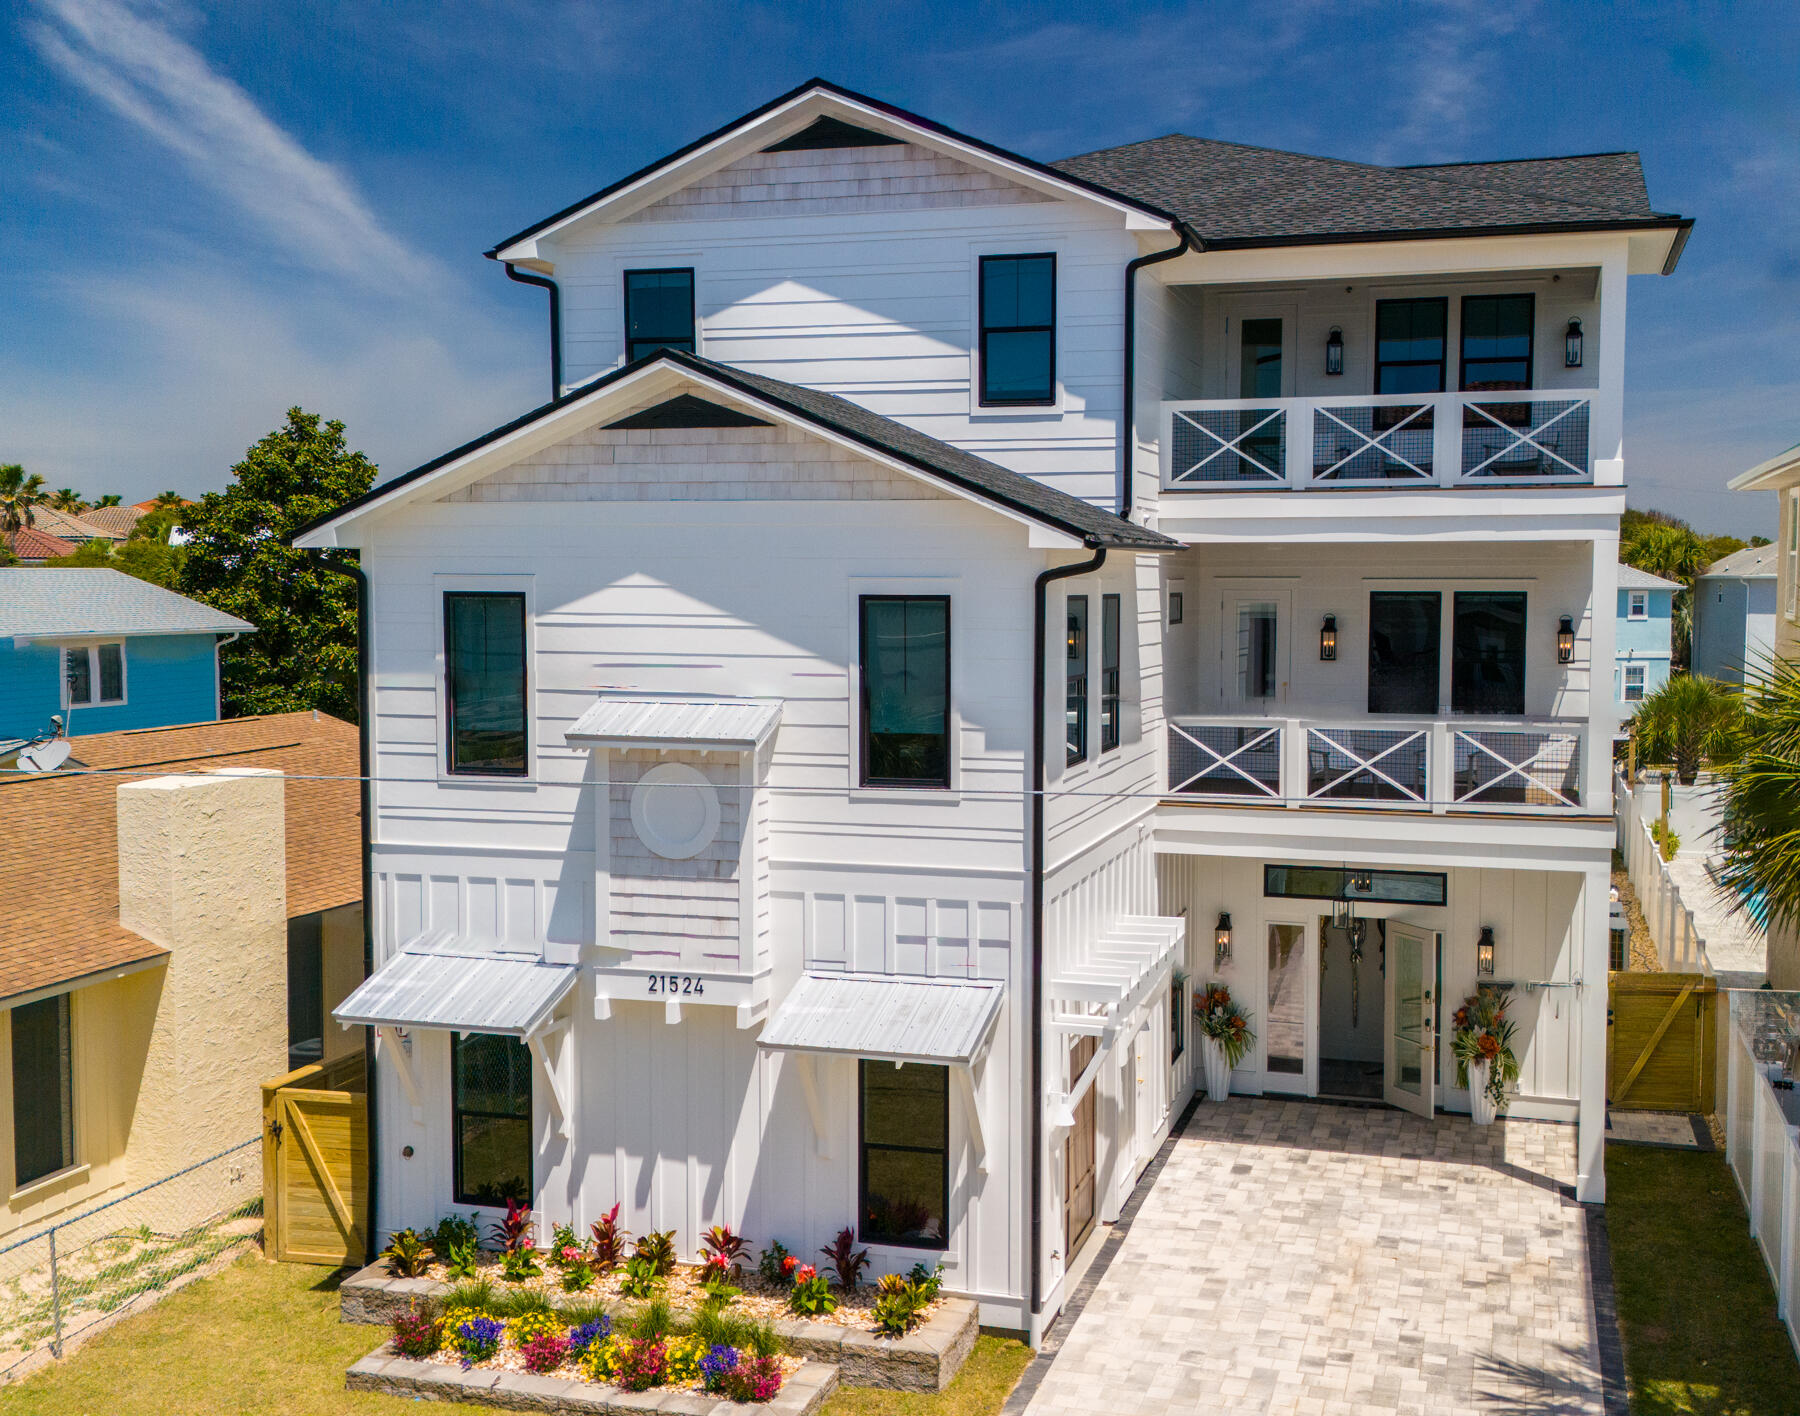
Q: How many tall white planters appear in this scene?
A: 2